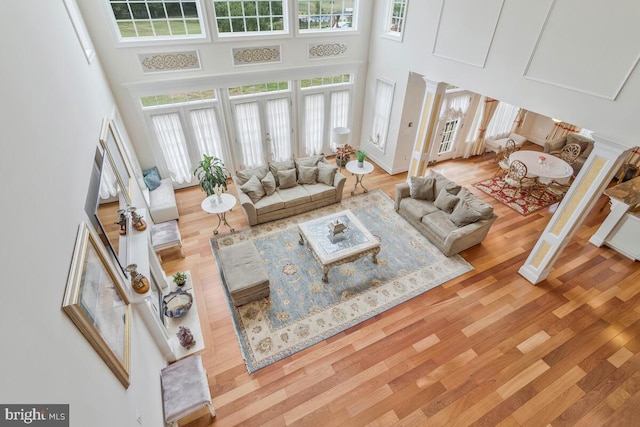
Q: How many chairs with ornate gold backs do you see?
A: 3